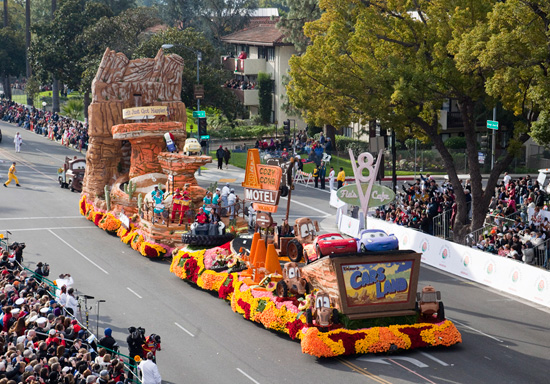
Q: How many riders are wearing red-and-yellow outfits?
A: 2